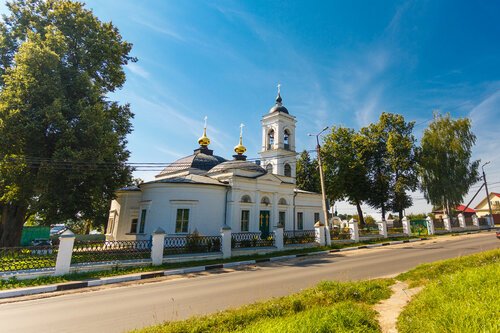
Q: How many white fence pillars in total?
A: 12